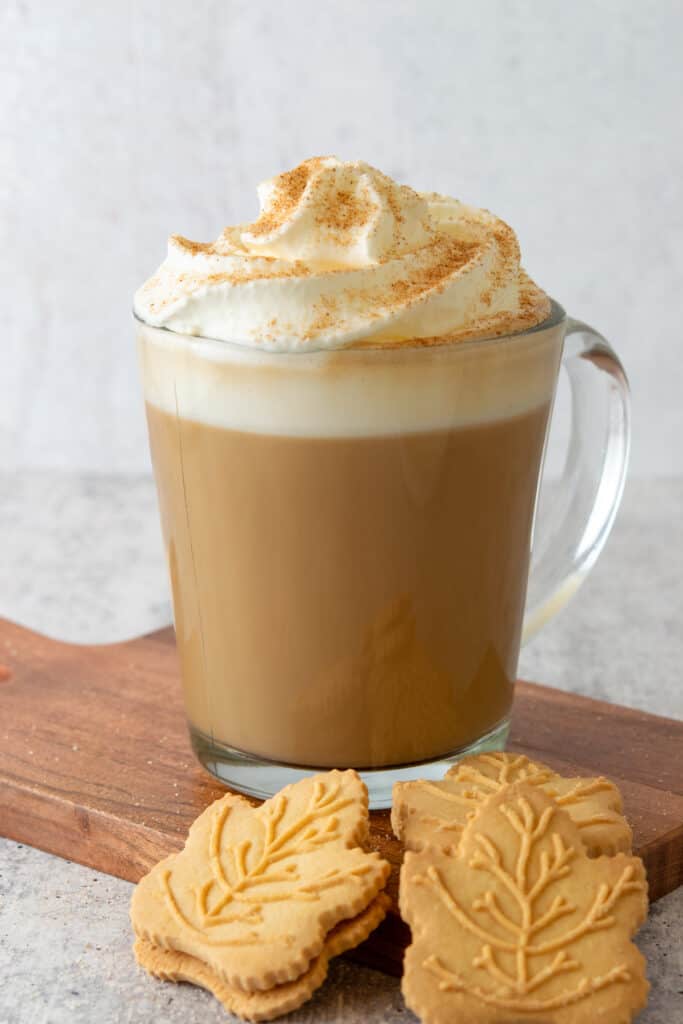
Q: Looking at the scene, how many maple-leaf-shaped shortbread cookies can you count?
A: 4